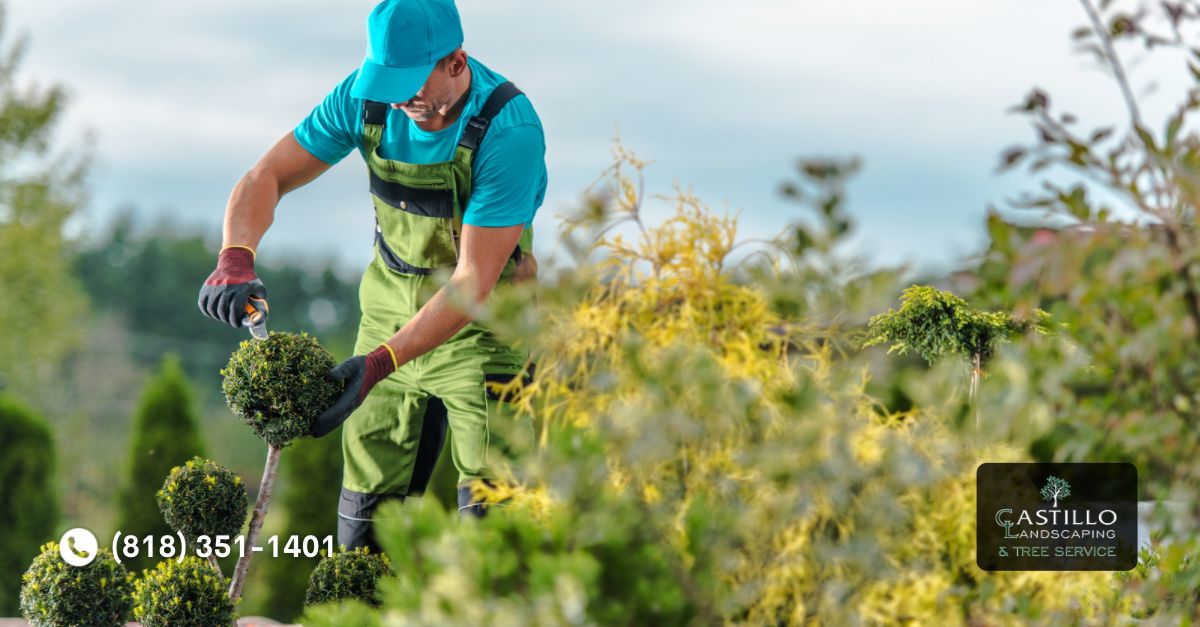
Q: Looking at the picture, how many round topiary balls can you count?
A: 5